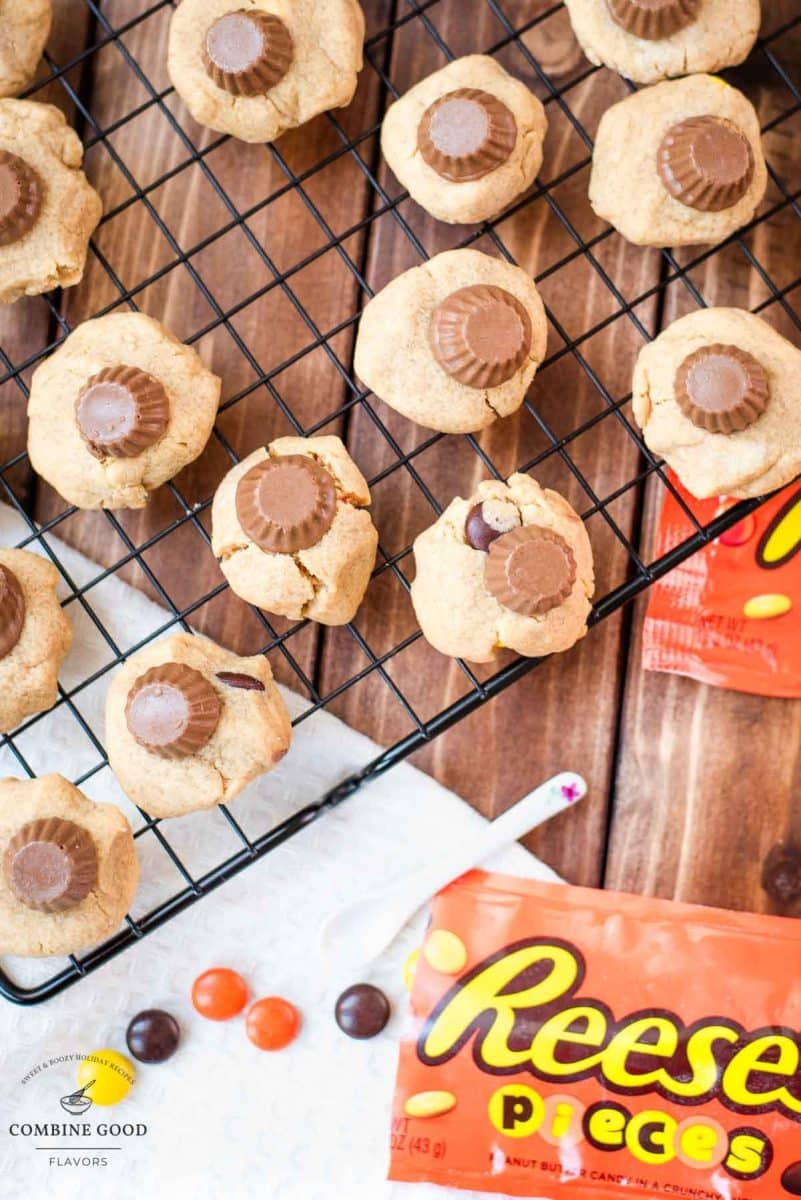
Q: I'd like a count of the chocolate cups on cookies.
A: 13